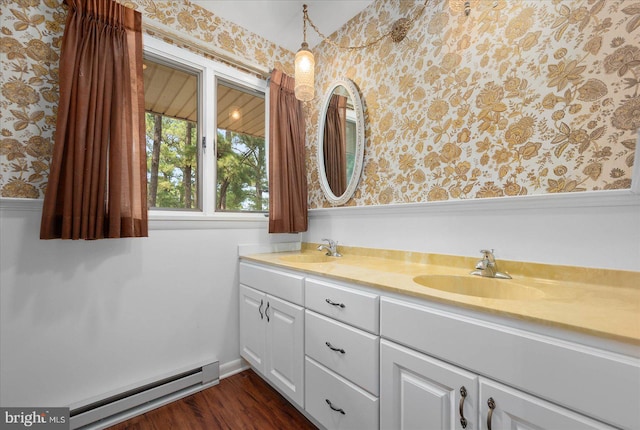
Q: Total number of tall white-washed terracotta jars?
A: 0